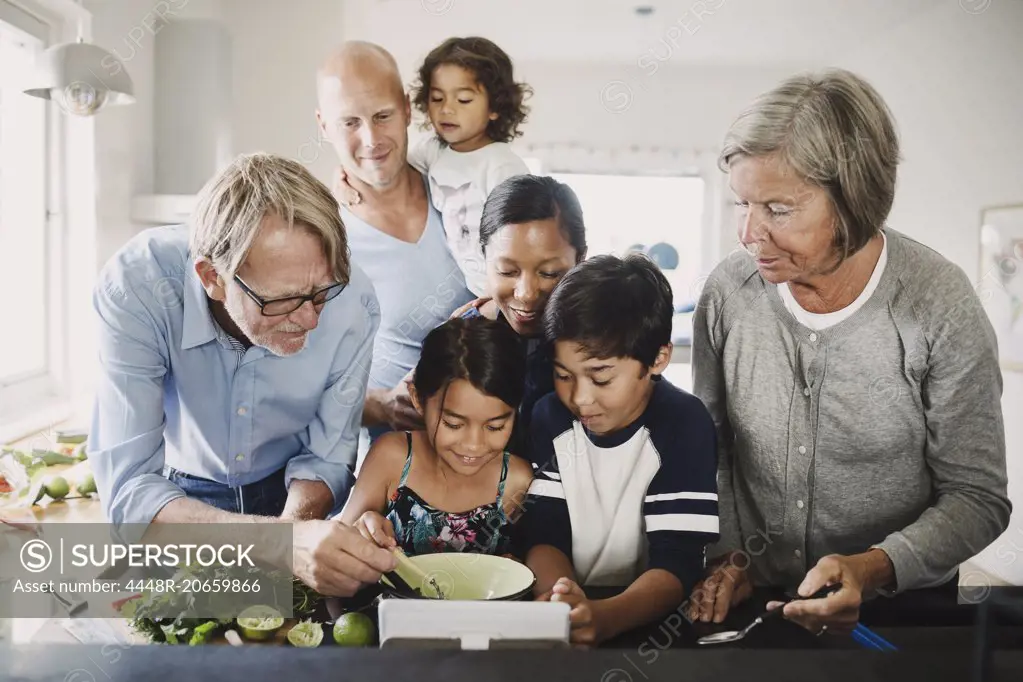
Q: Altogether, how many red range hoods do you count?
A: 0